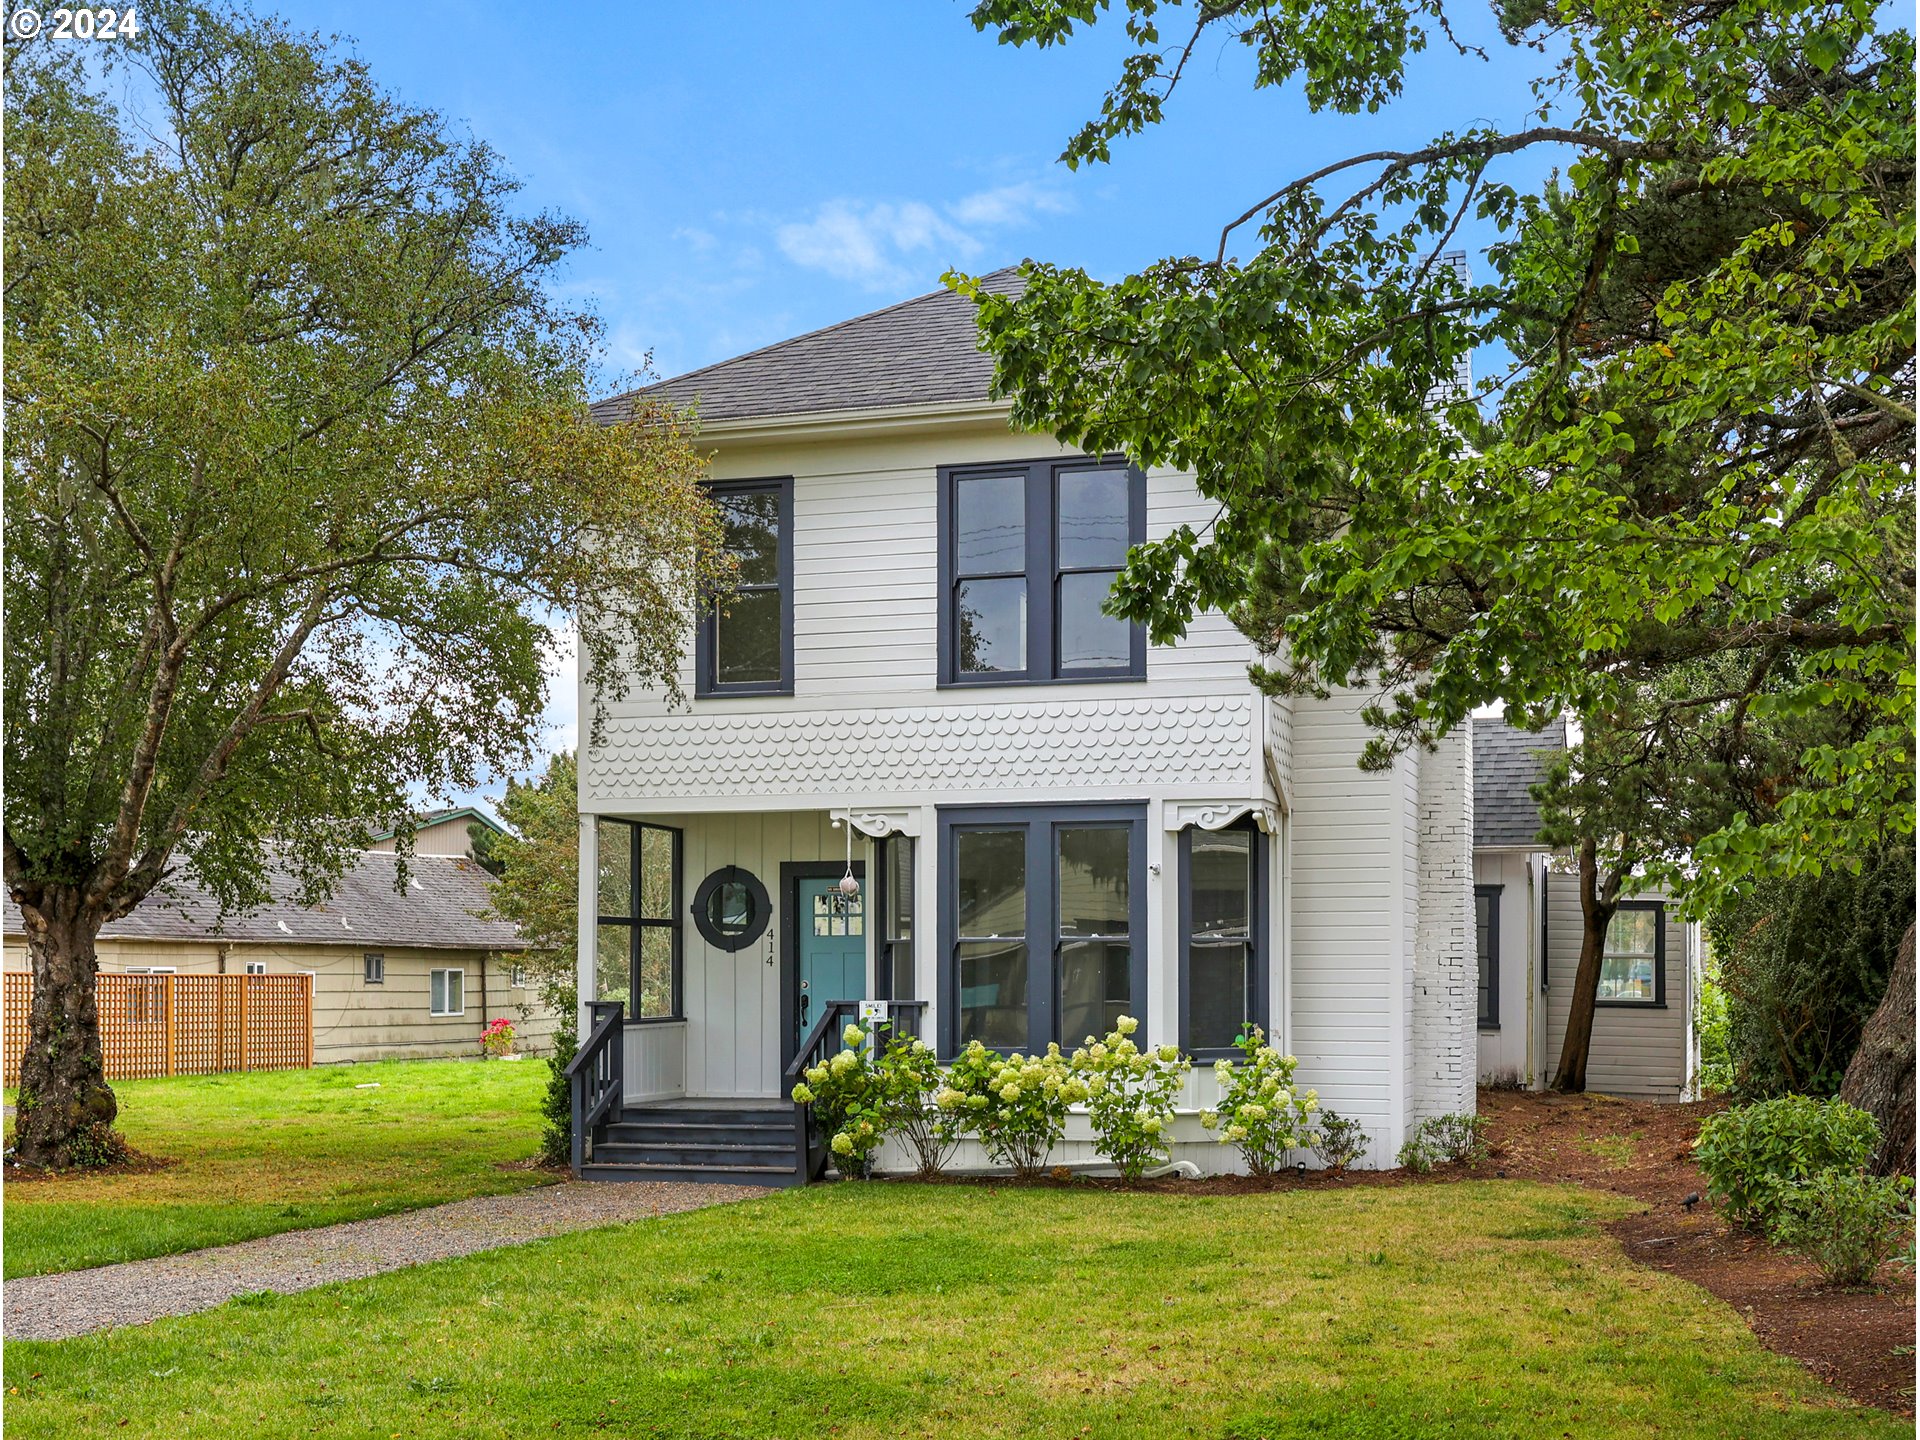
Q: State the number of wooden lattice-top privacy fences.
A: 1